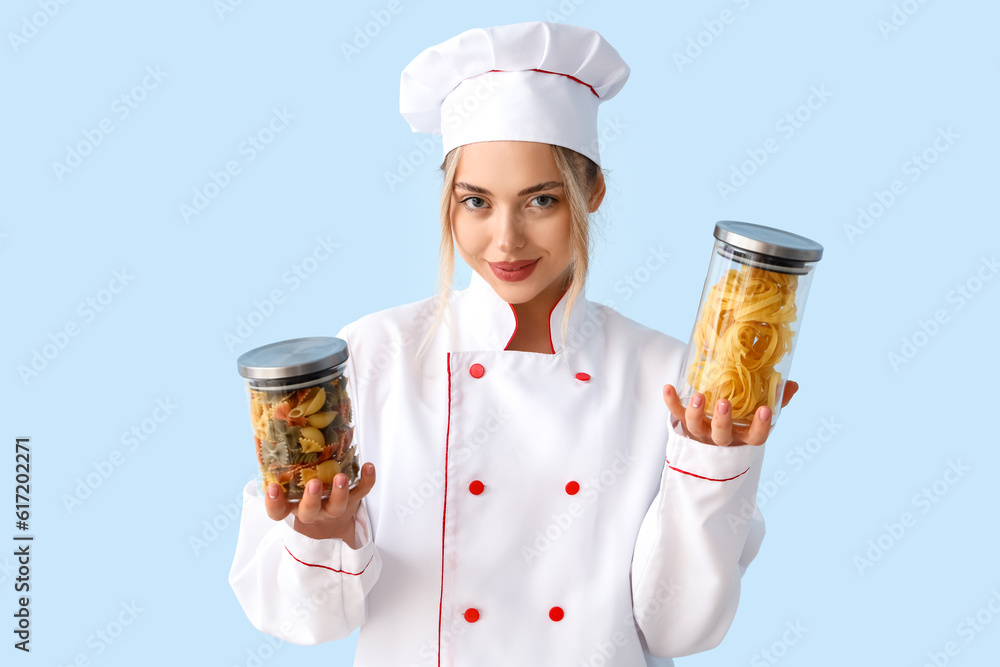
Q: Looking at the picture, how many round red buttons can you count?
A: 6